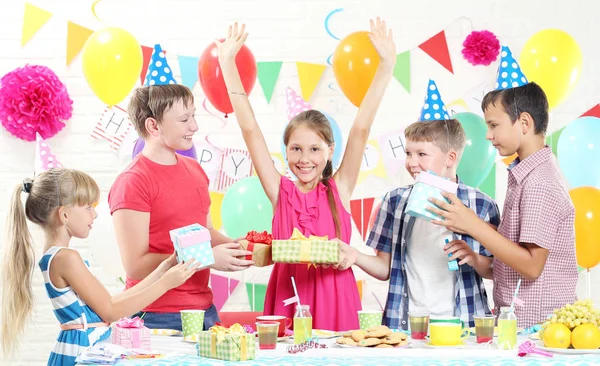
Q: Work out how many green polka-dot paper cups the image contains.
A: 2